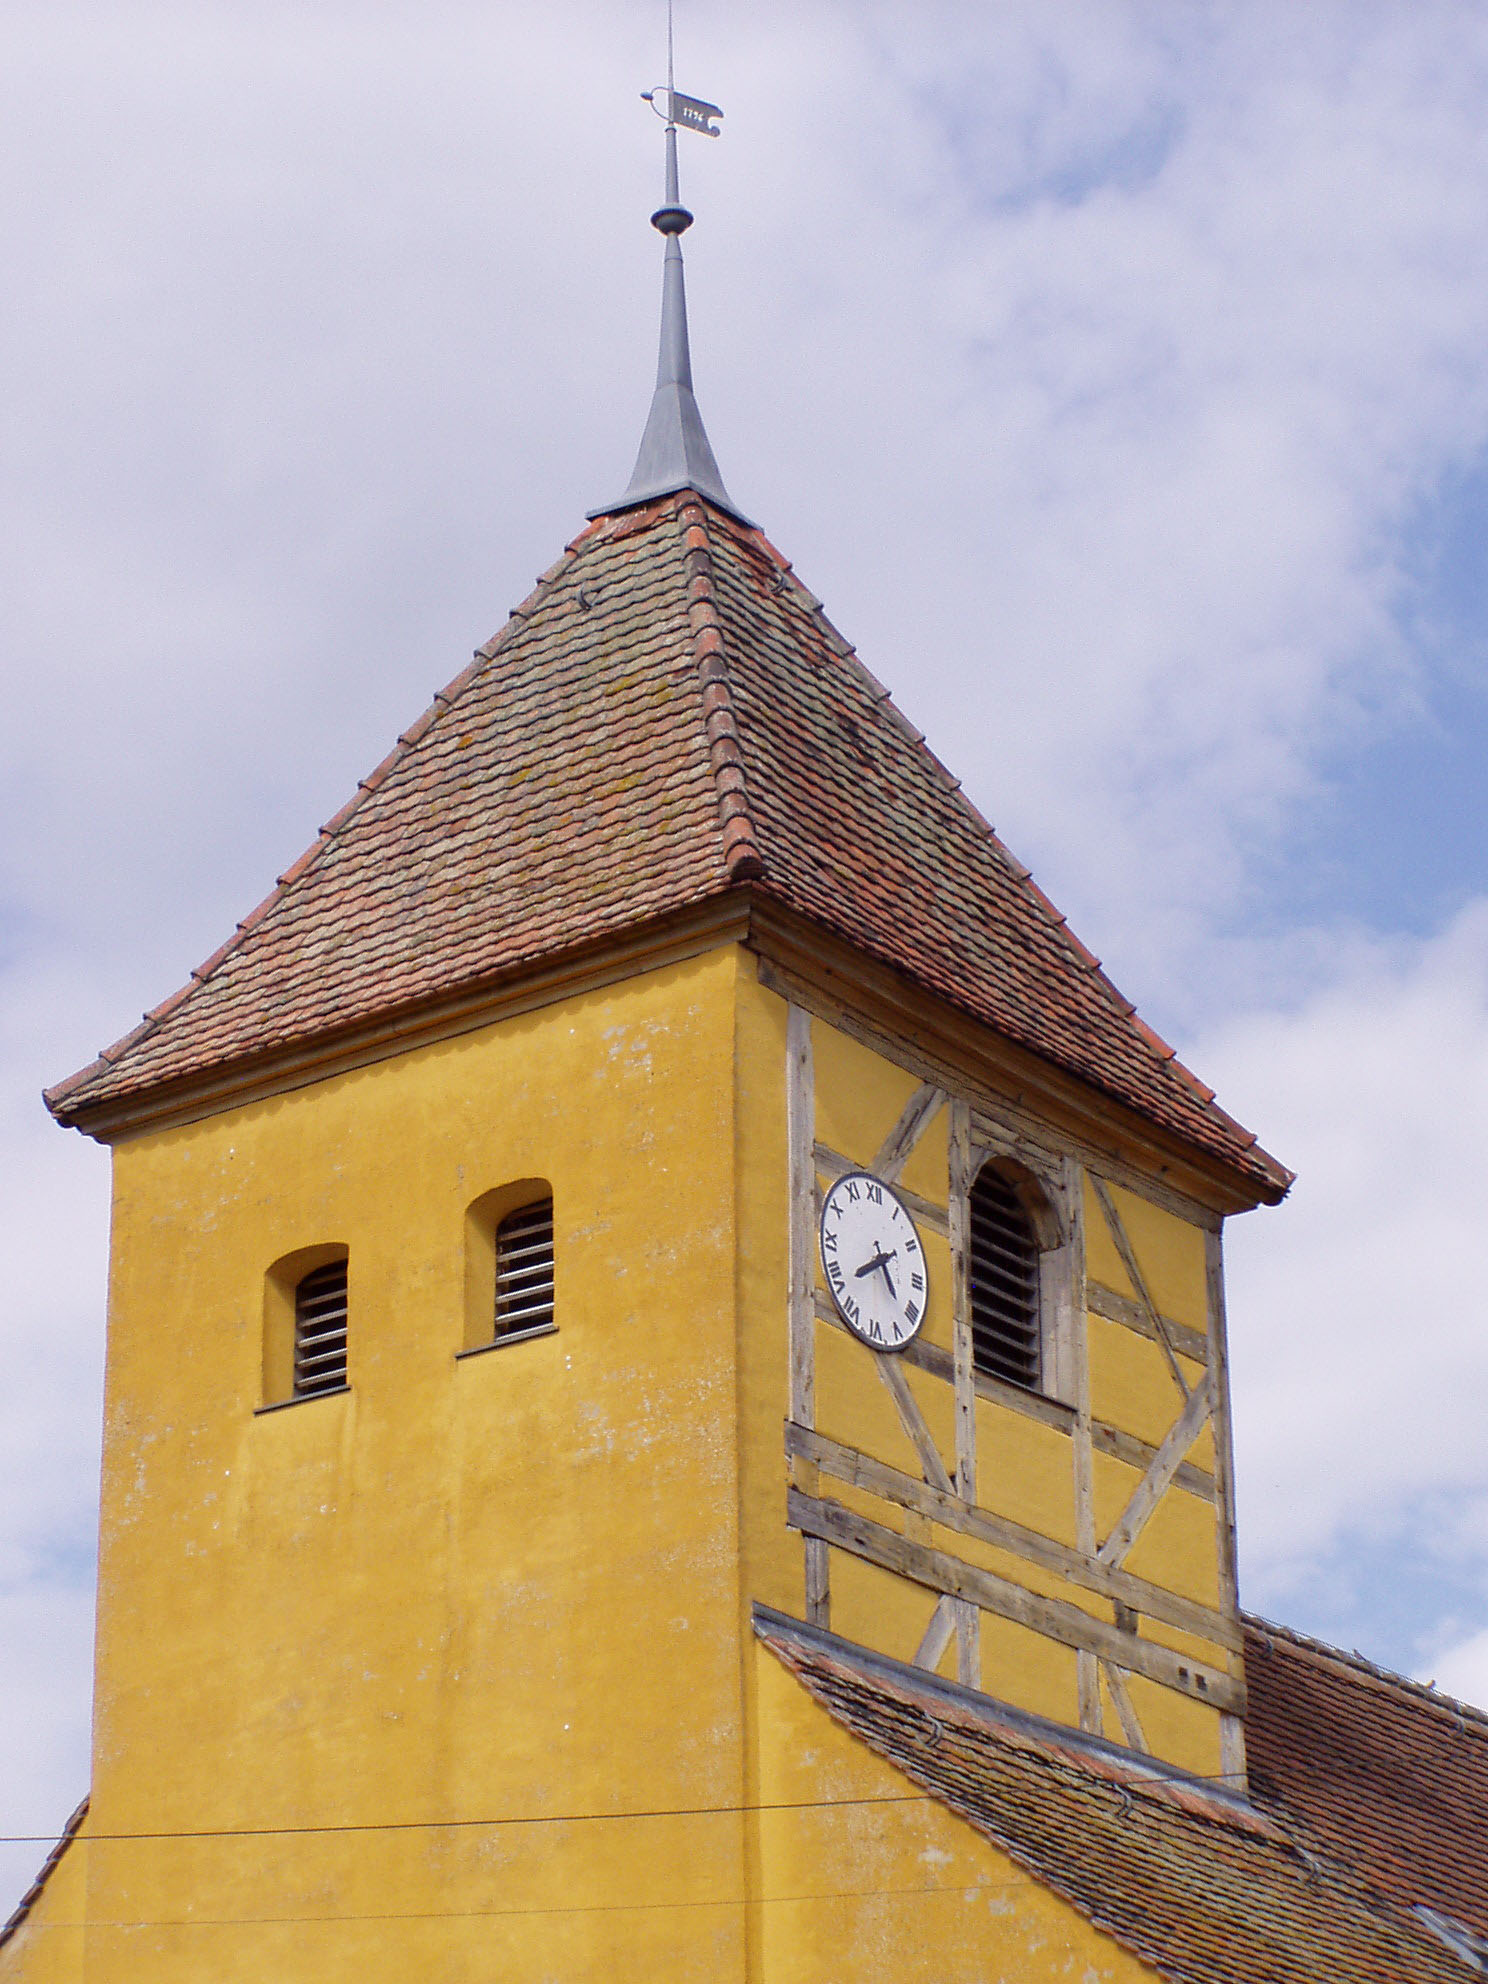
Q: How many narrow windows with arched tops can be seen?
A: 3